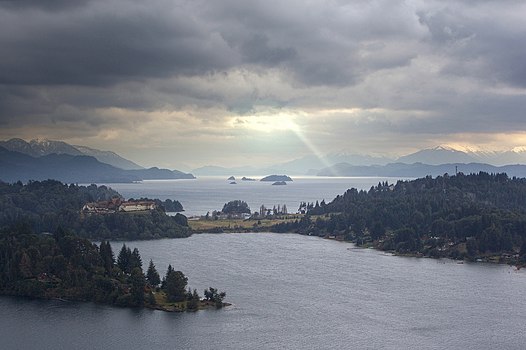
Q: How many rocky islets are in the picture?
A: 5